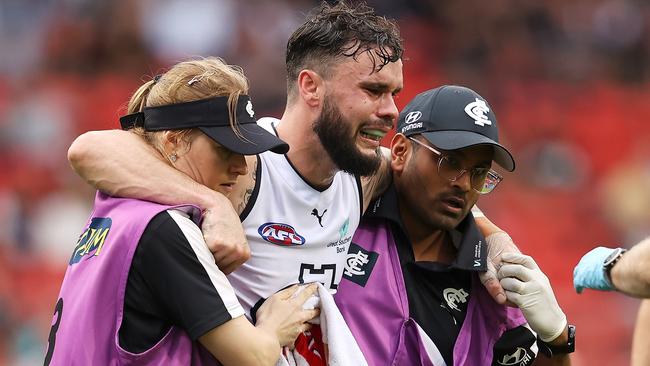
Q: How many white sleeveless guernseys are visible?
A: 1